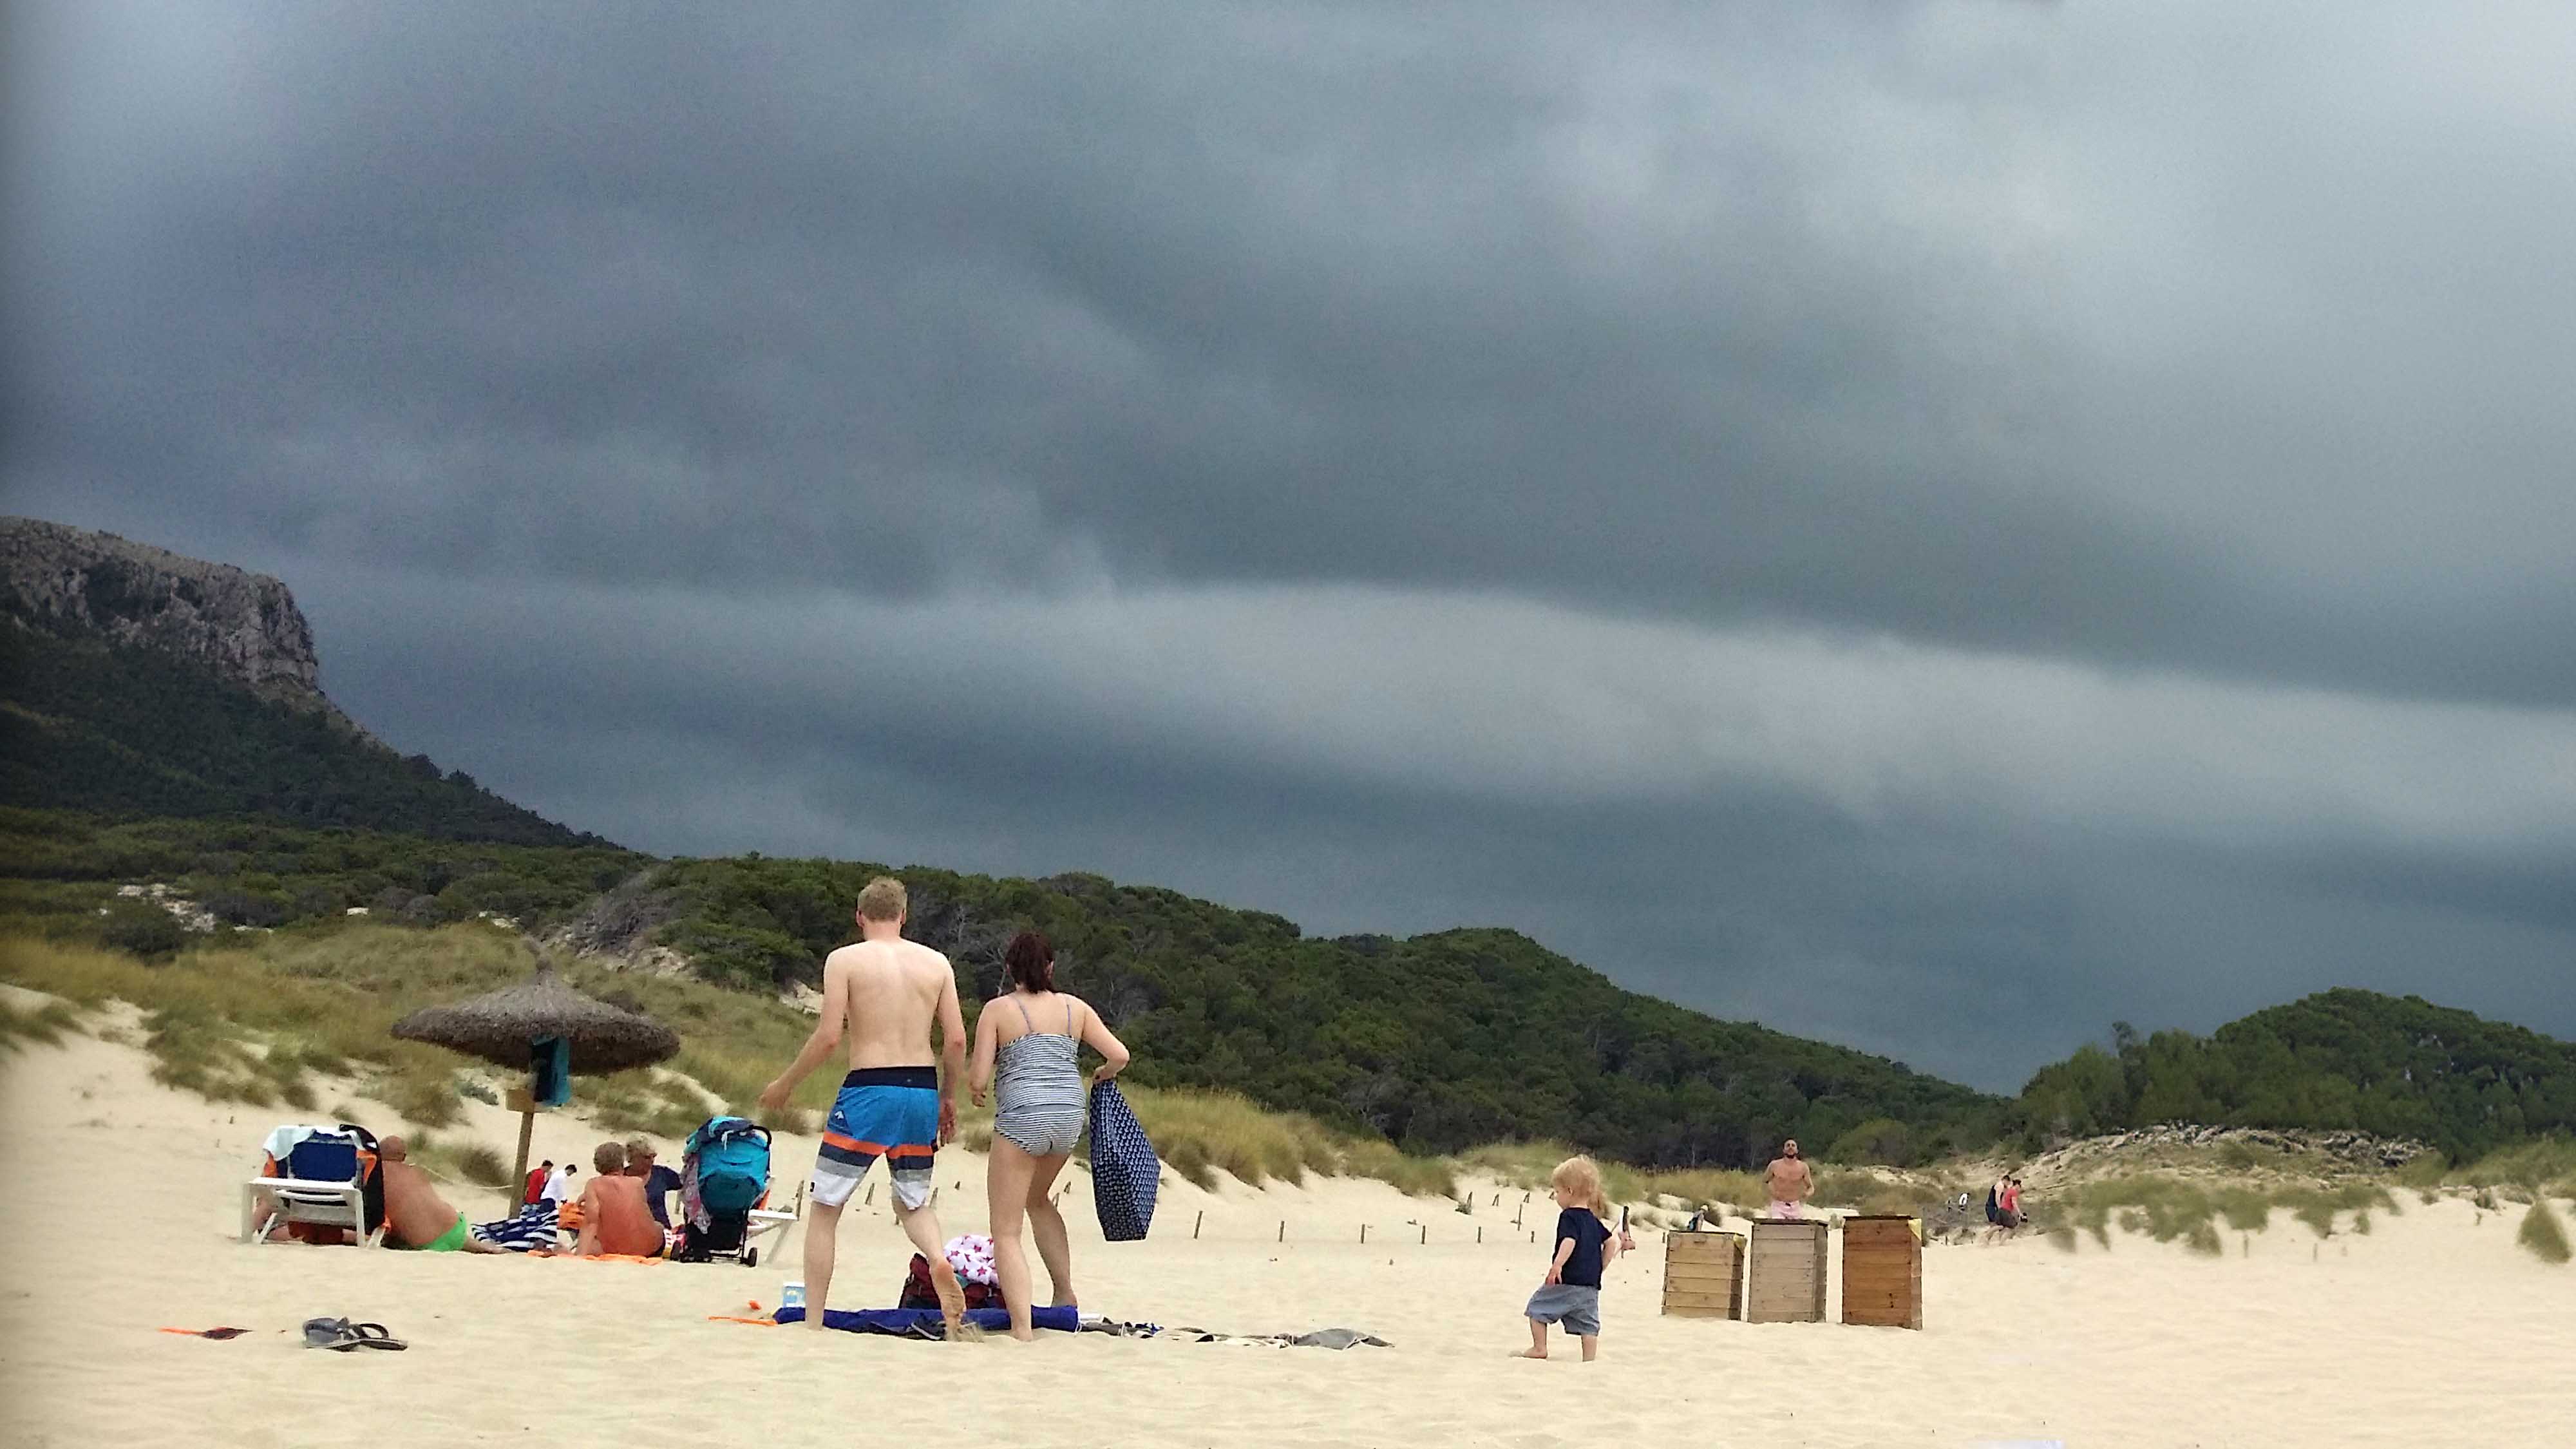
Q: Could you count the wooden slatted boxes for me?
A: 3